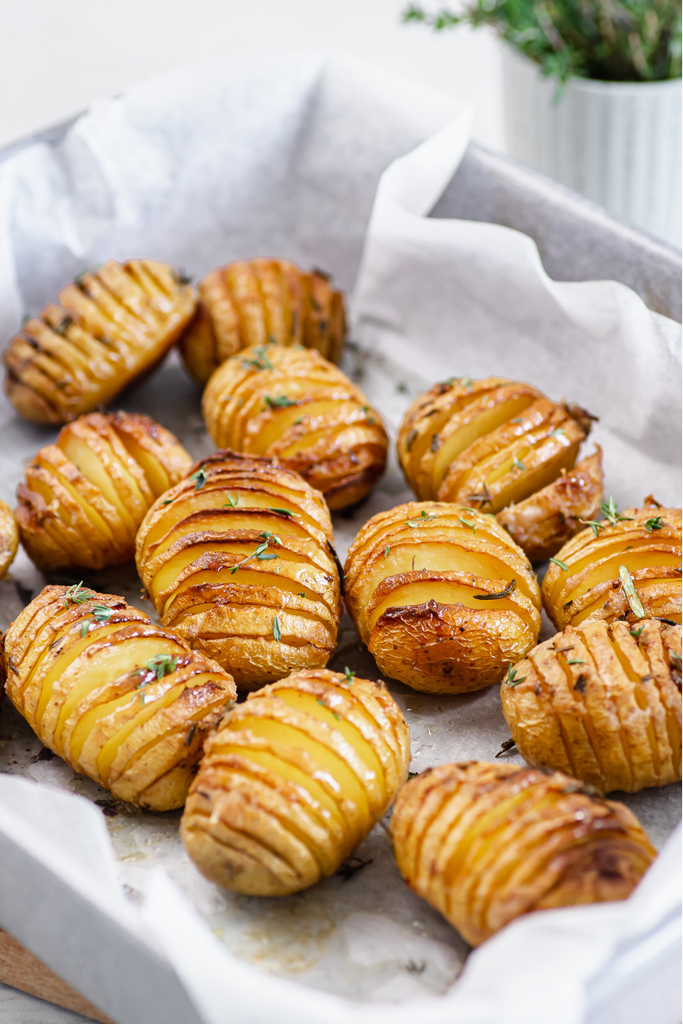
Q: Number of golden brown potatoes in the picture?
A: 13